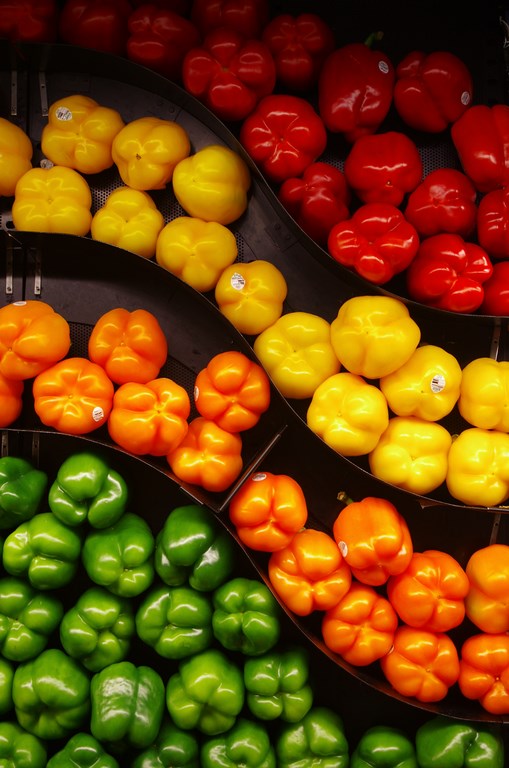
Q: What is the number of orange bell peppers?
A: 15